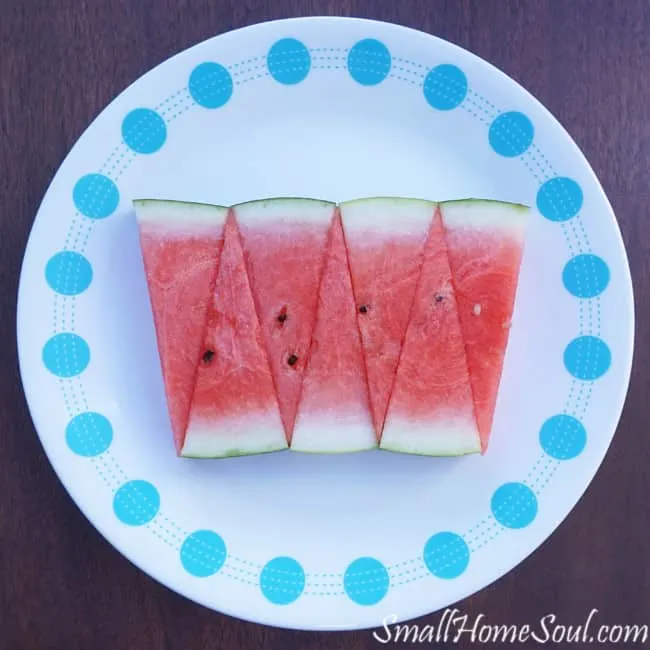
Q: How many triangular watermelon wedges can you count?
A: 7